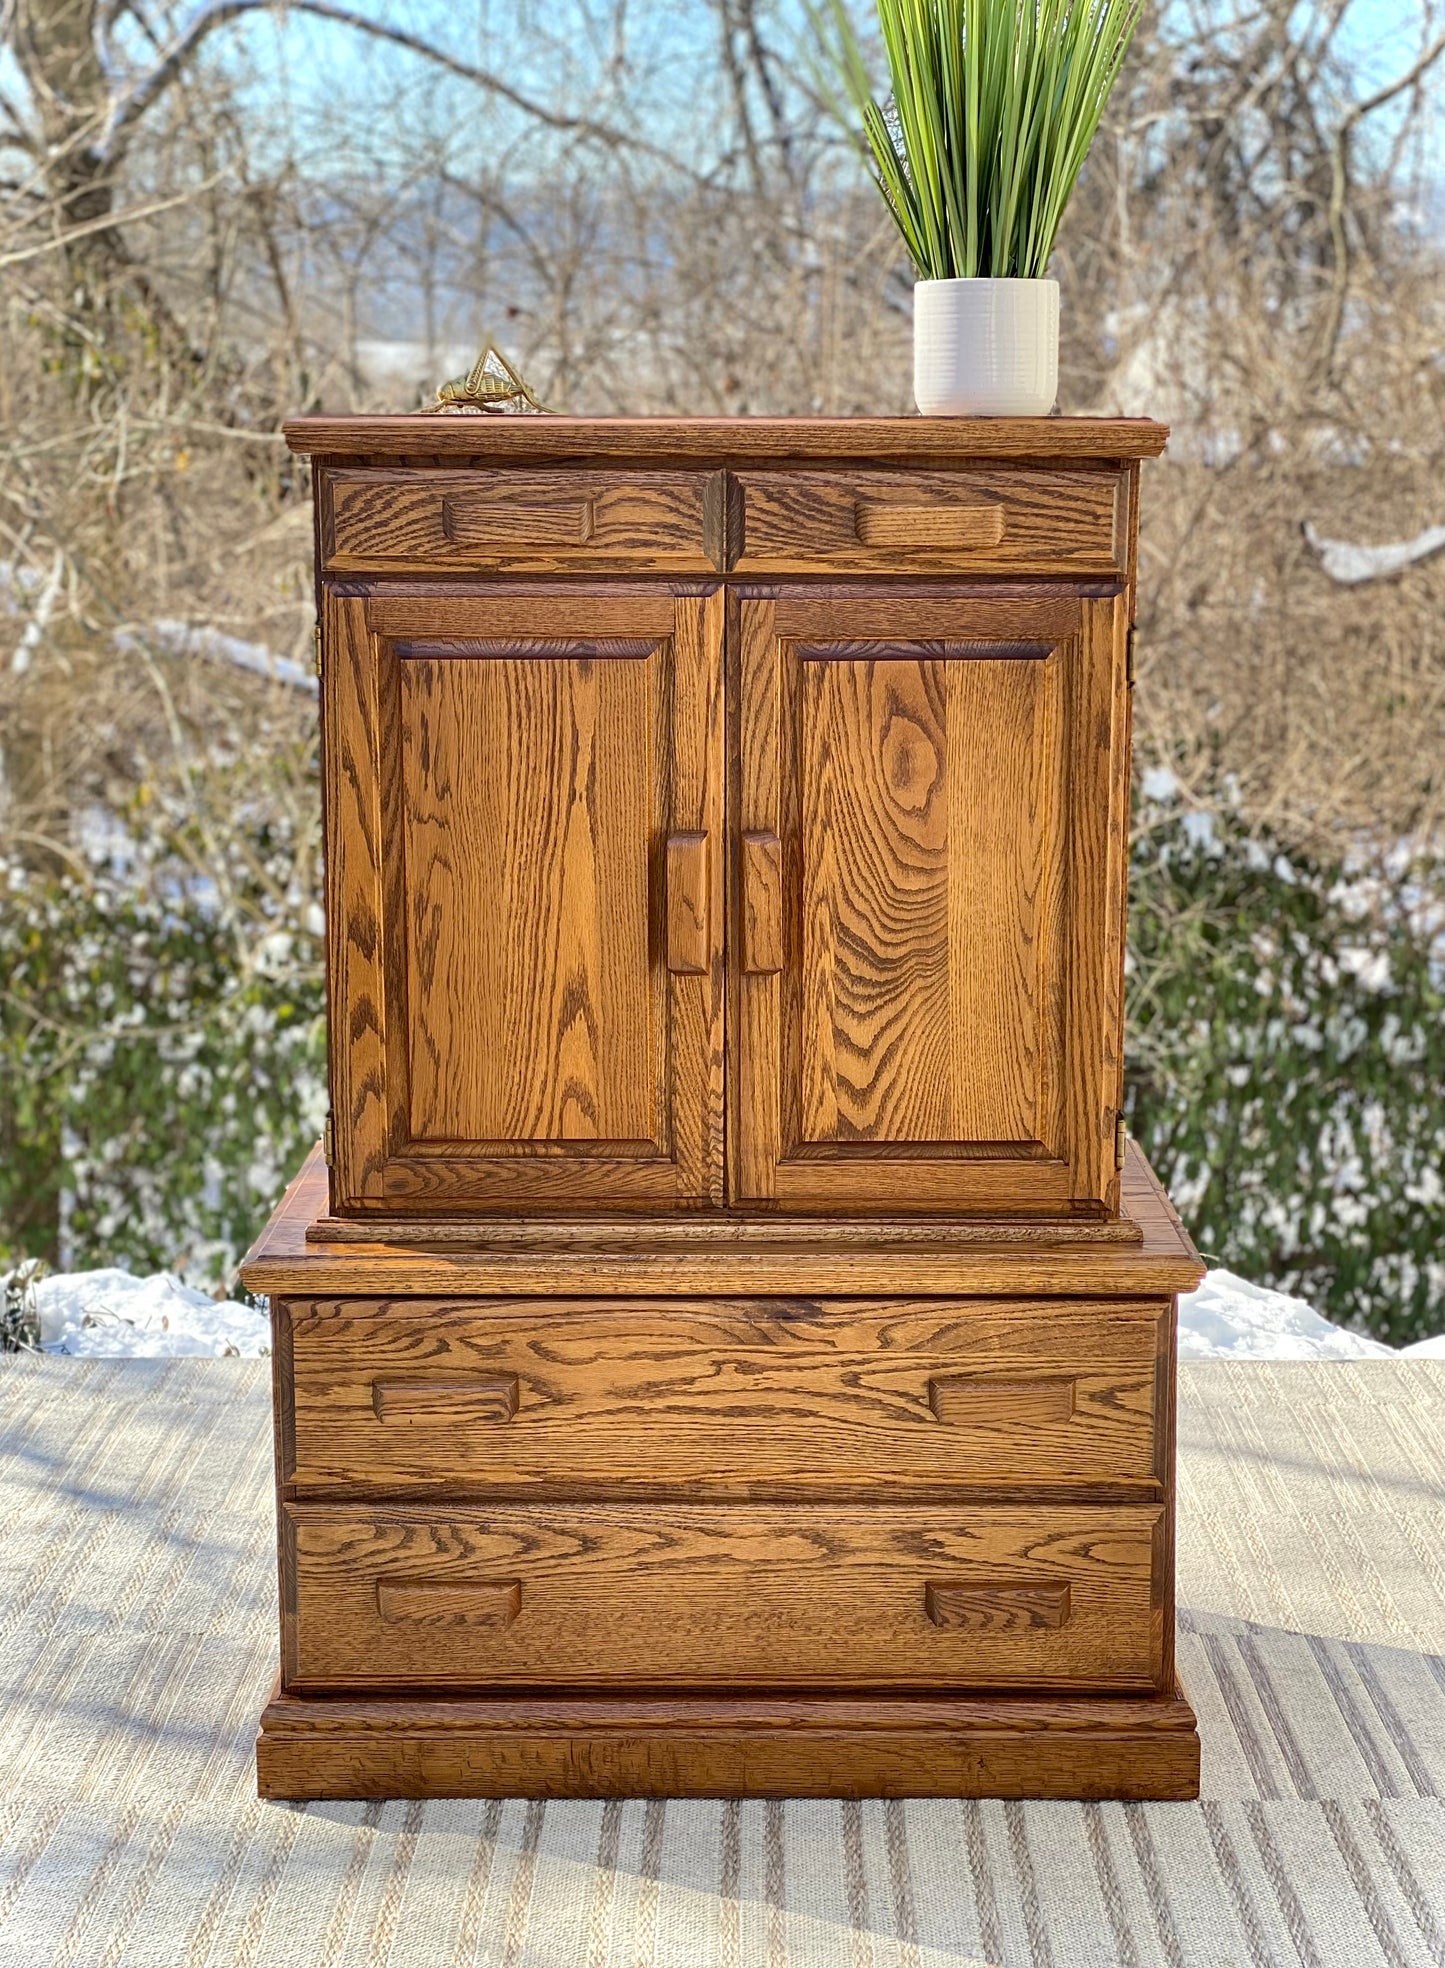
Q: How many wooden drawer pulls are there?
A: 6